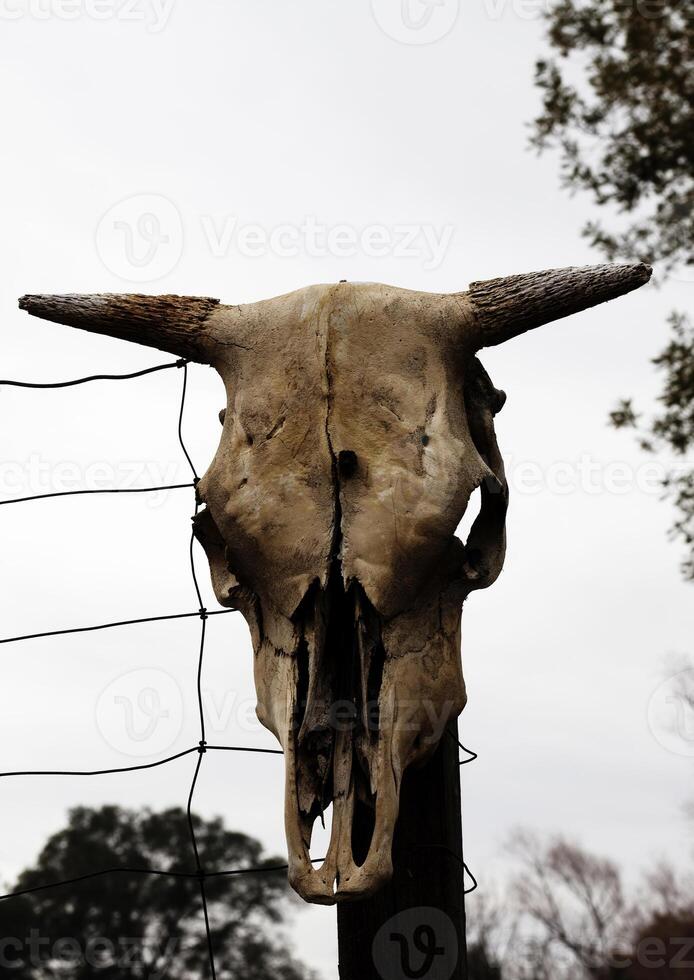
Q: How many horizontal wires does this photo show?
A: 5